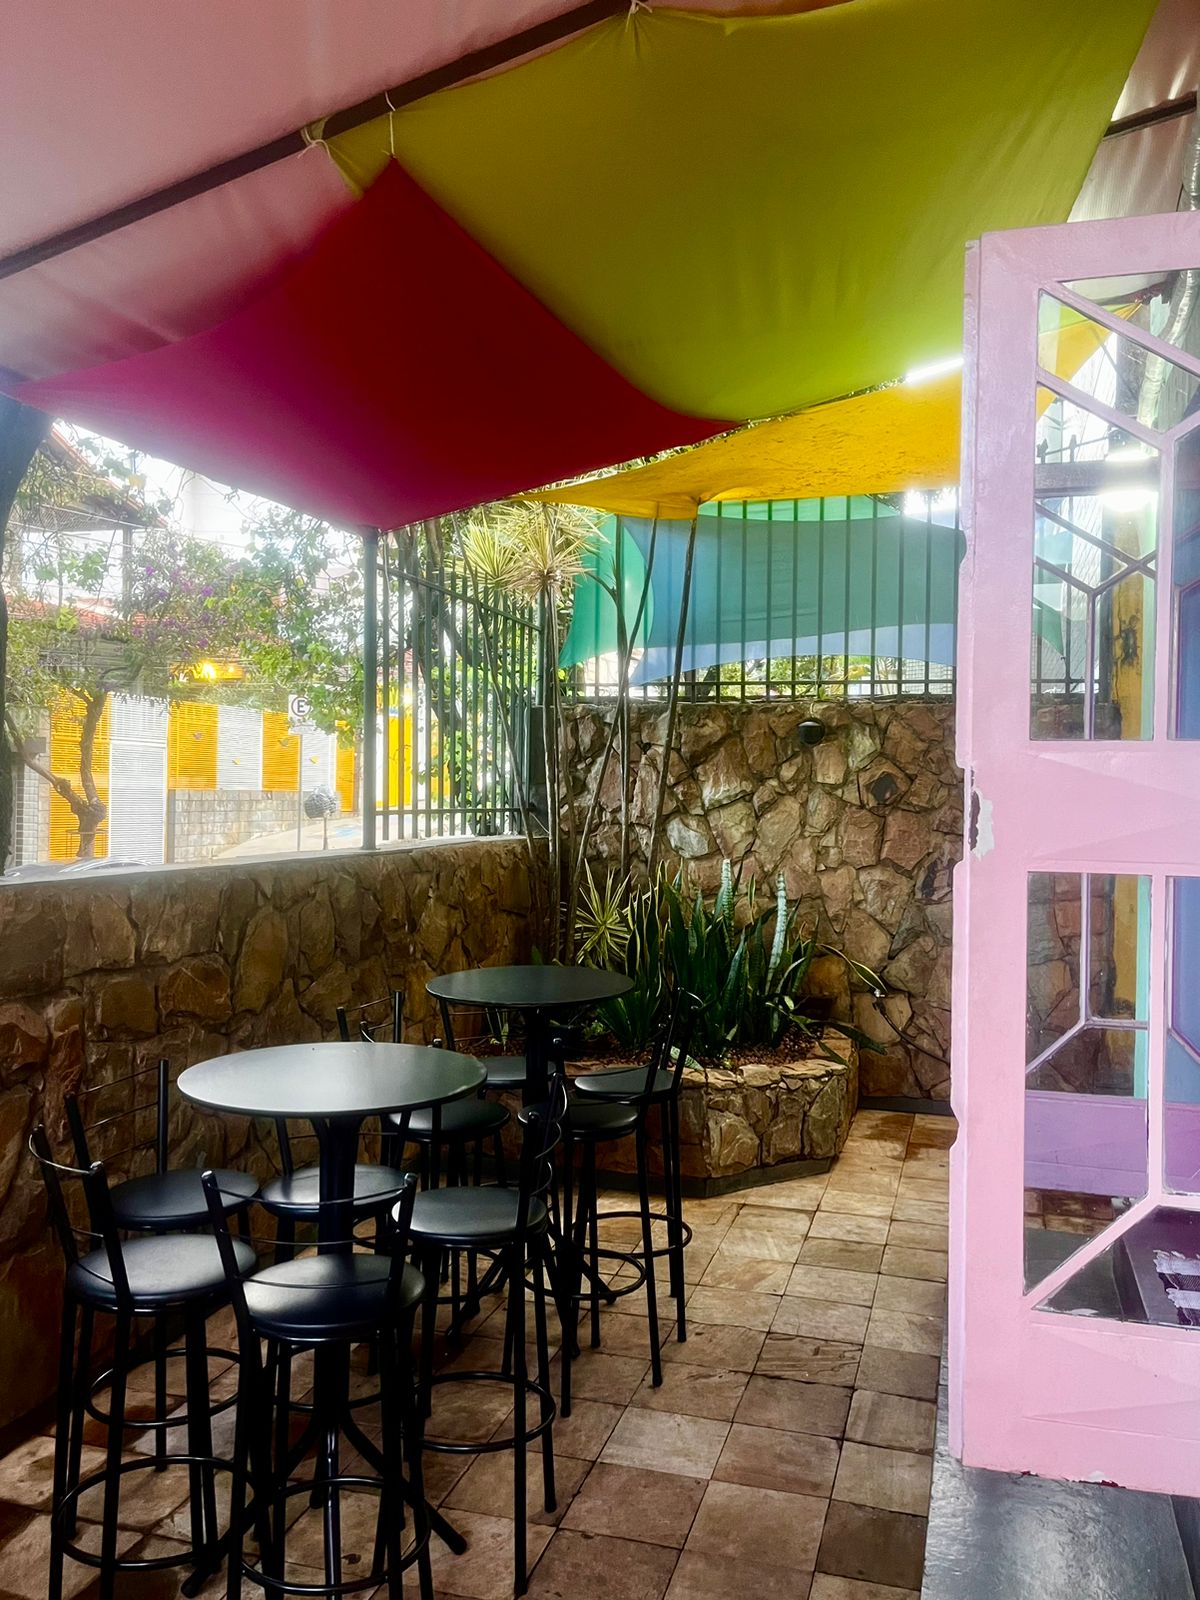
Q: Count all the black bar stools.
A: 10